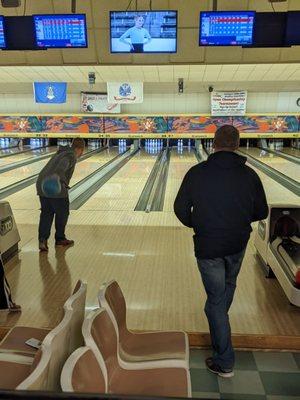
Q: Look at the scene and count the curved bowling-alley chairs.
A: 6